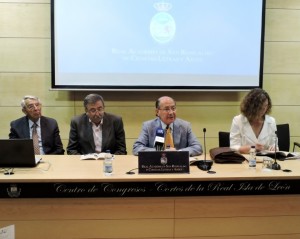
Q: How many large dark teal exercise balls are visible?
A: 0